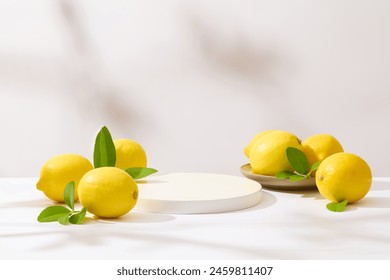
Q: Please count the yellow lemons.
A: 7